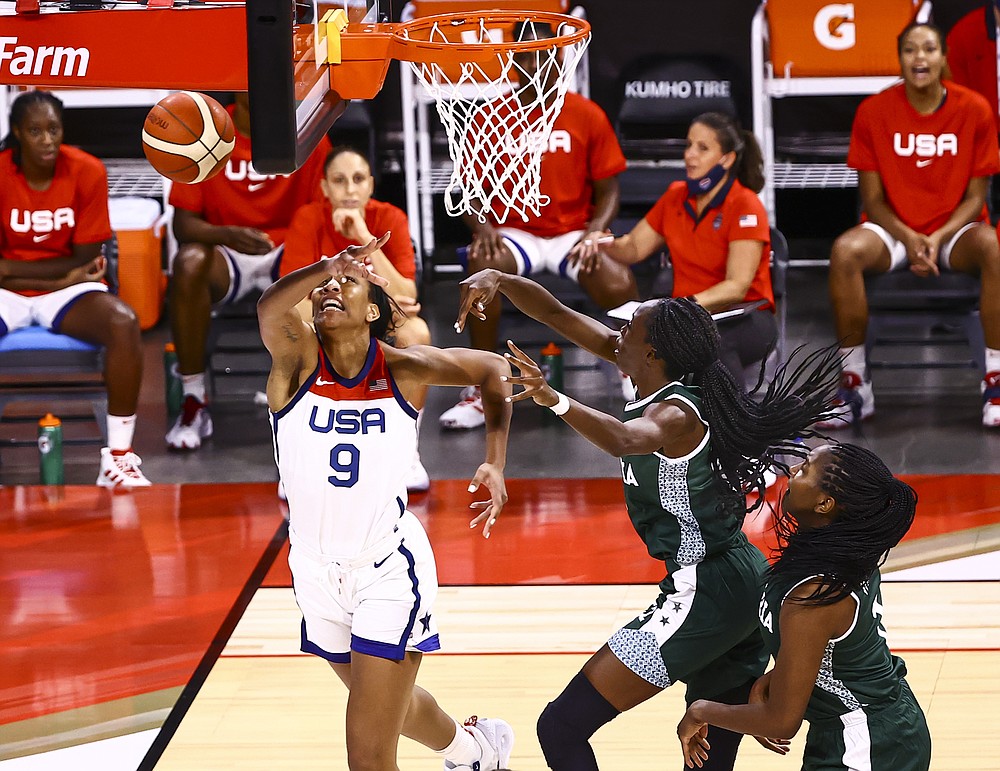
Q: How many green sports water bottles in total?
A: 3